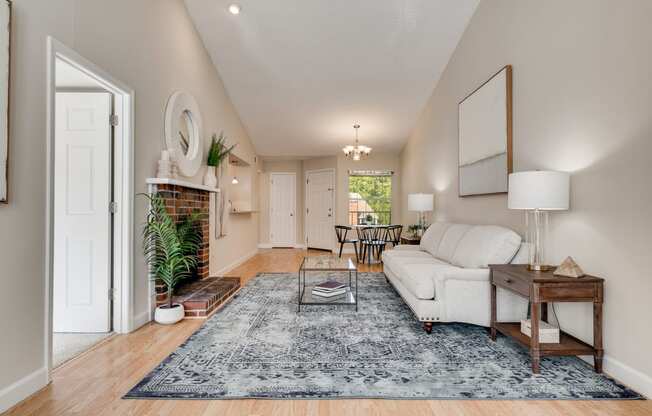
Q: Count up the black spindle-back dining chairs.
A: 4